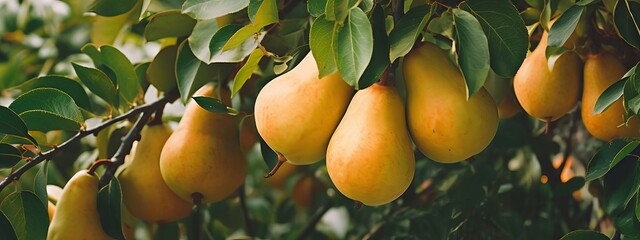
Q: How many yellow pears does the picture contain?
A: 8